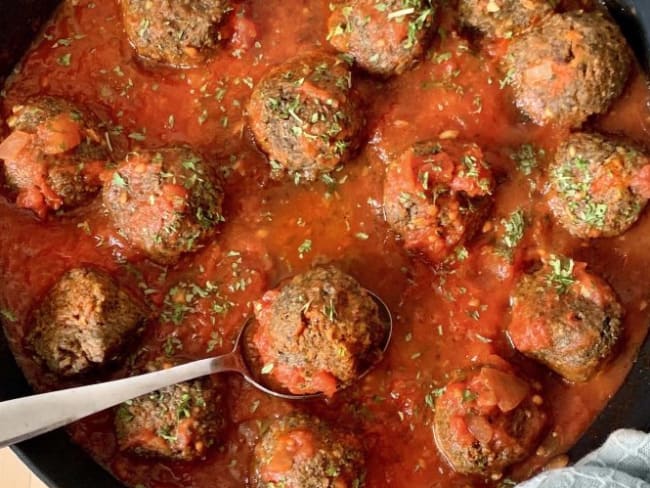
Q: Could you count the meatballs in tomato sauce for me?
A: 15